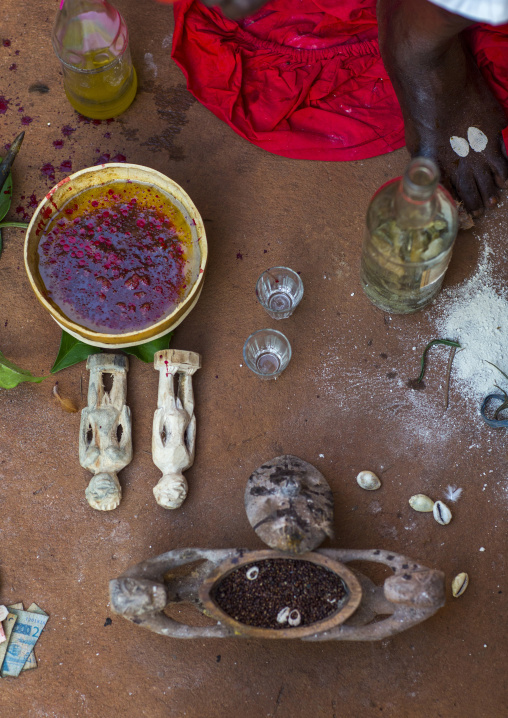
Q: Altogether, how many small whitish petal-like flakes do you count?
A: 2